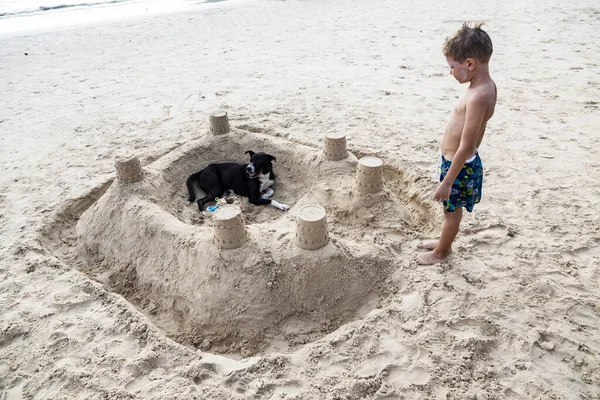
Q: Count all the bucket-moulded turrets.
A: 6